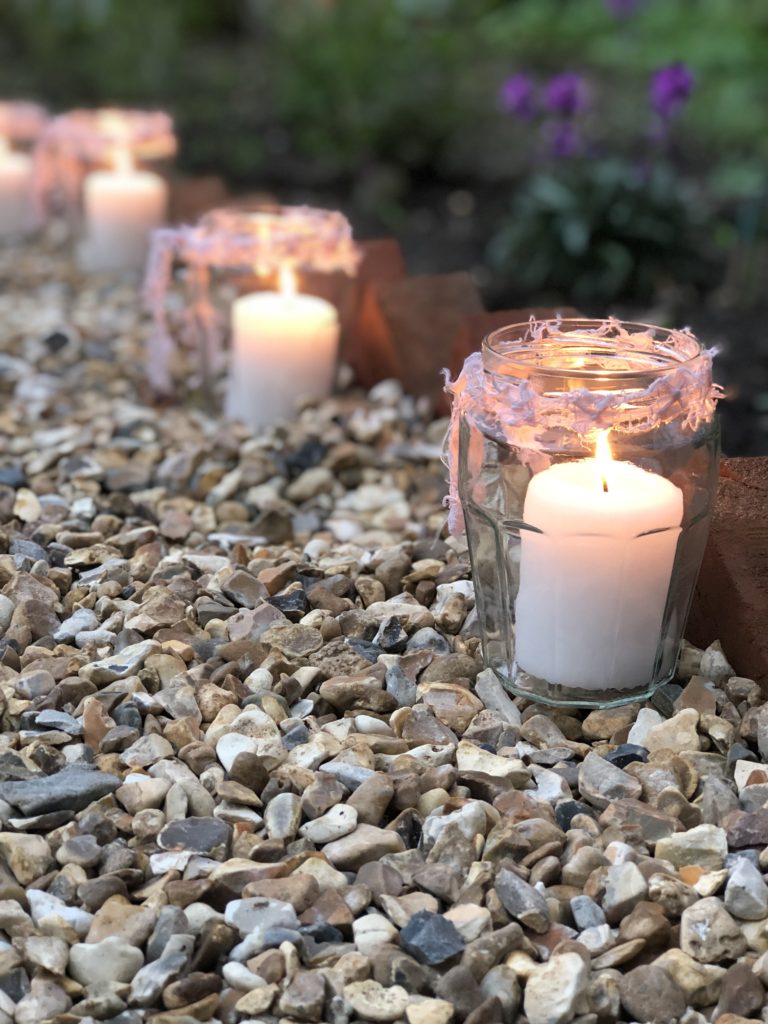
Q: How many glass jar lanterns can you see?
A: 4